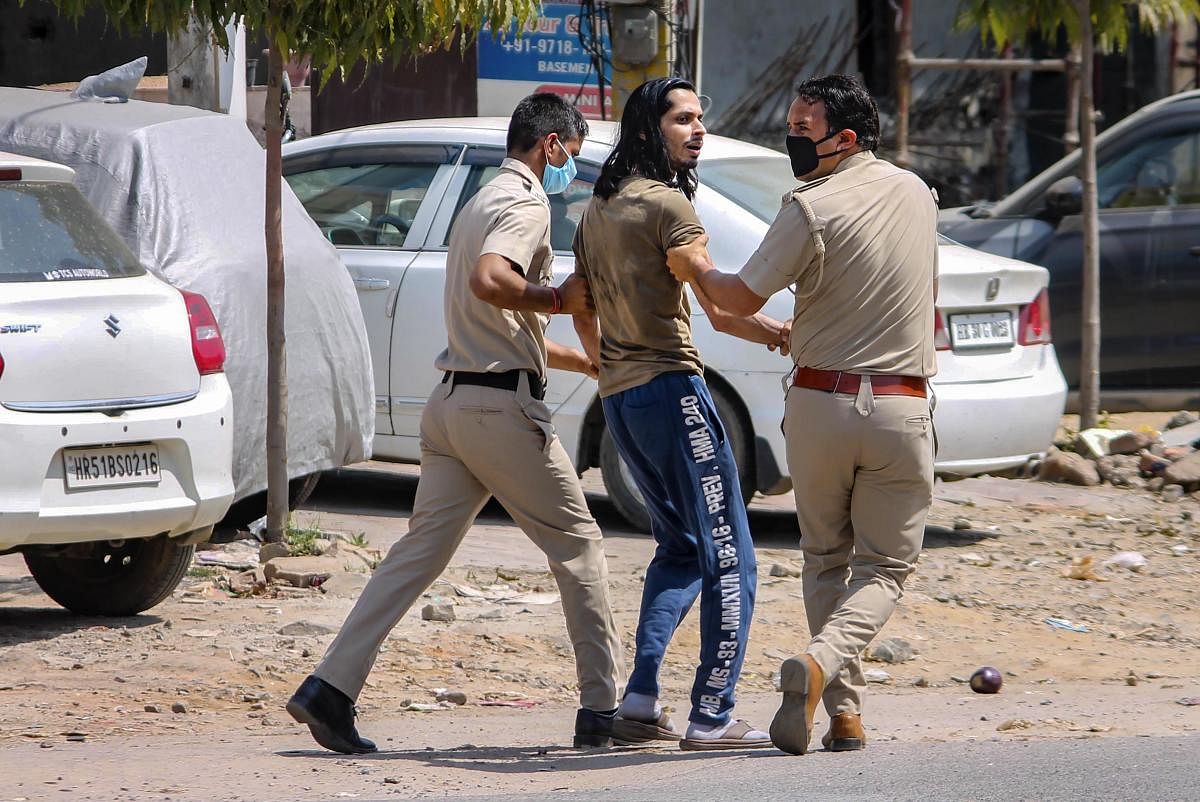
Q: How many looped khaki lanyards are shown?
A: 1